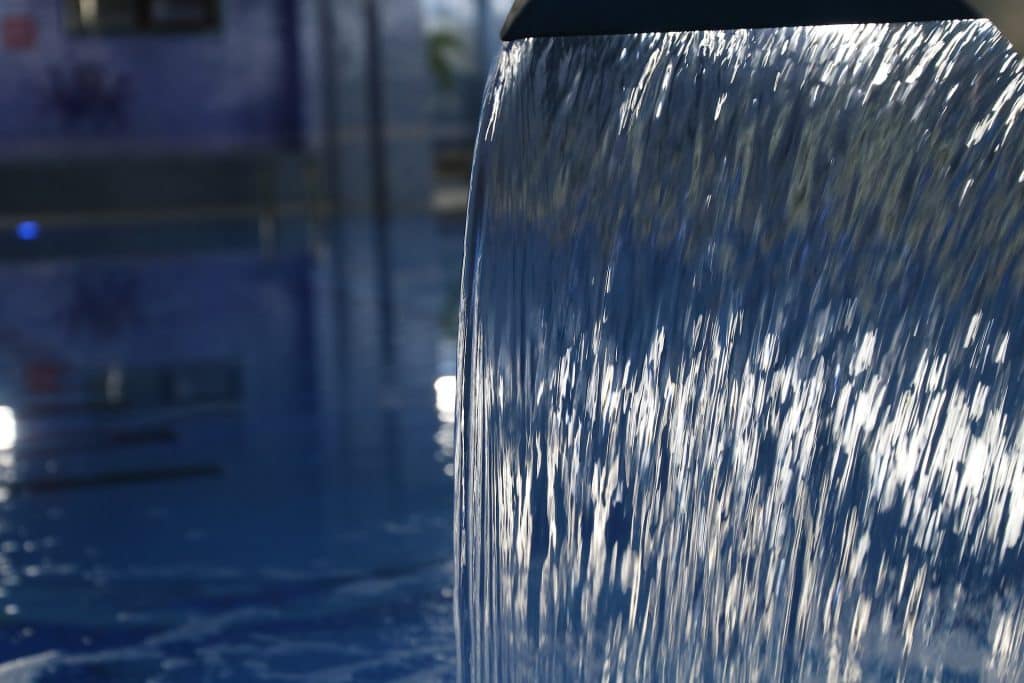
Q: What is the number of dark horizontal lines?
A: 2